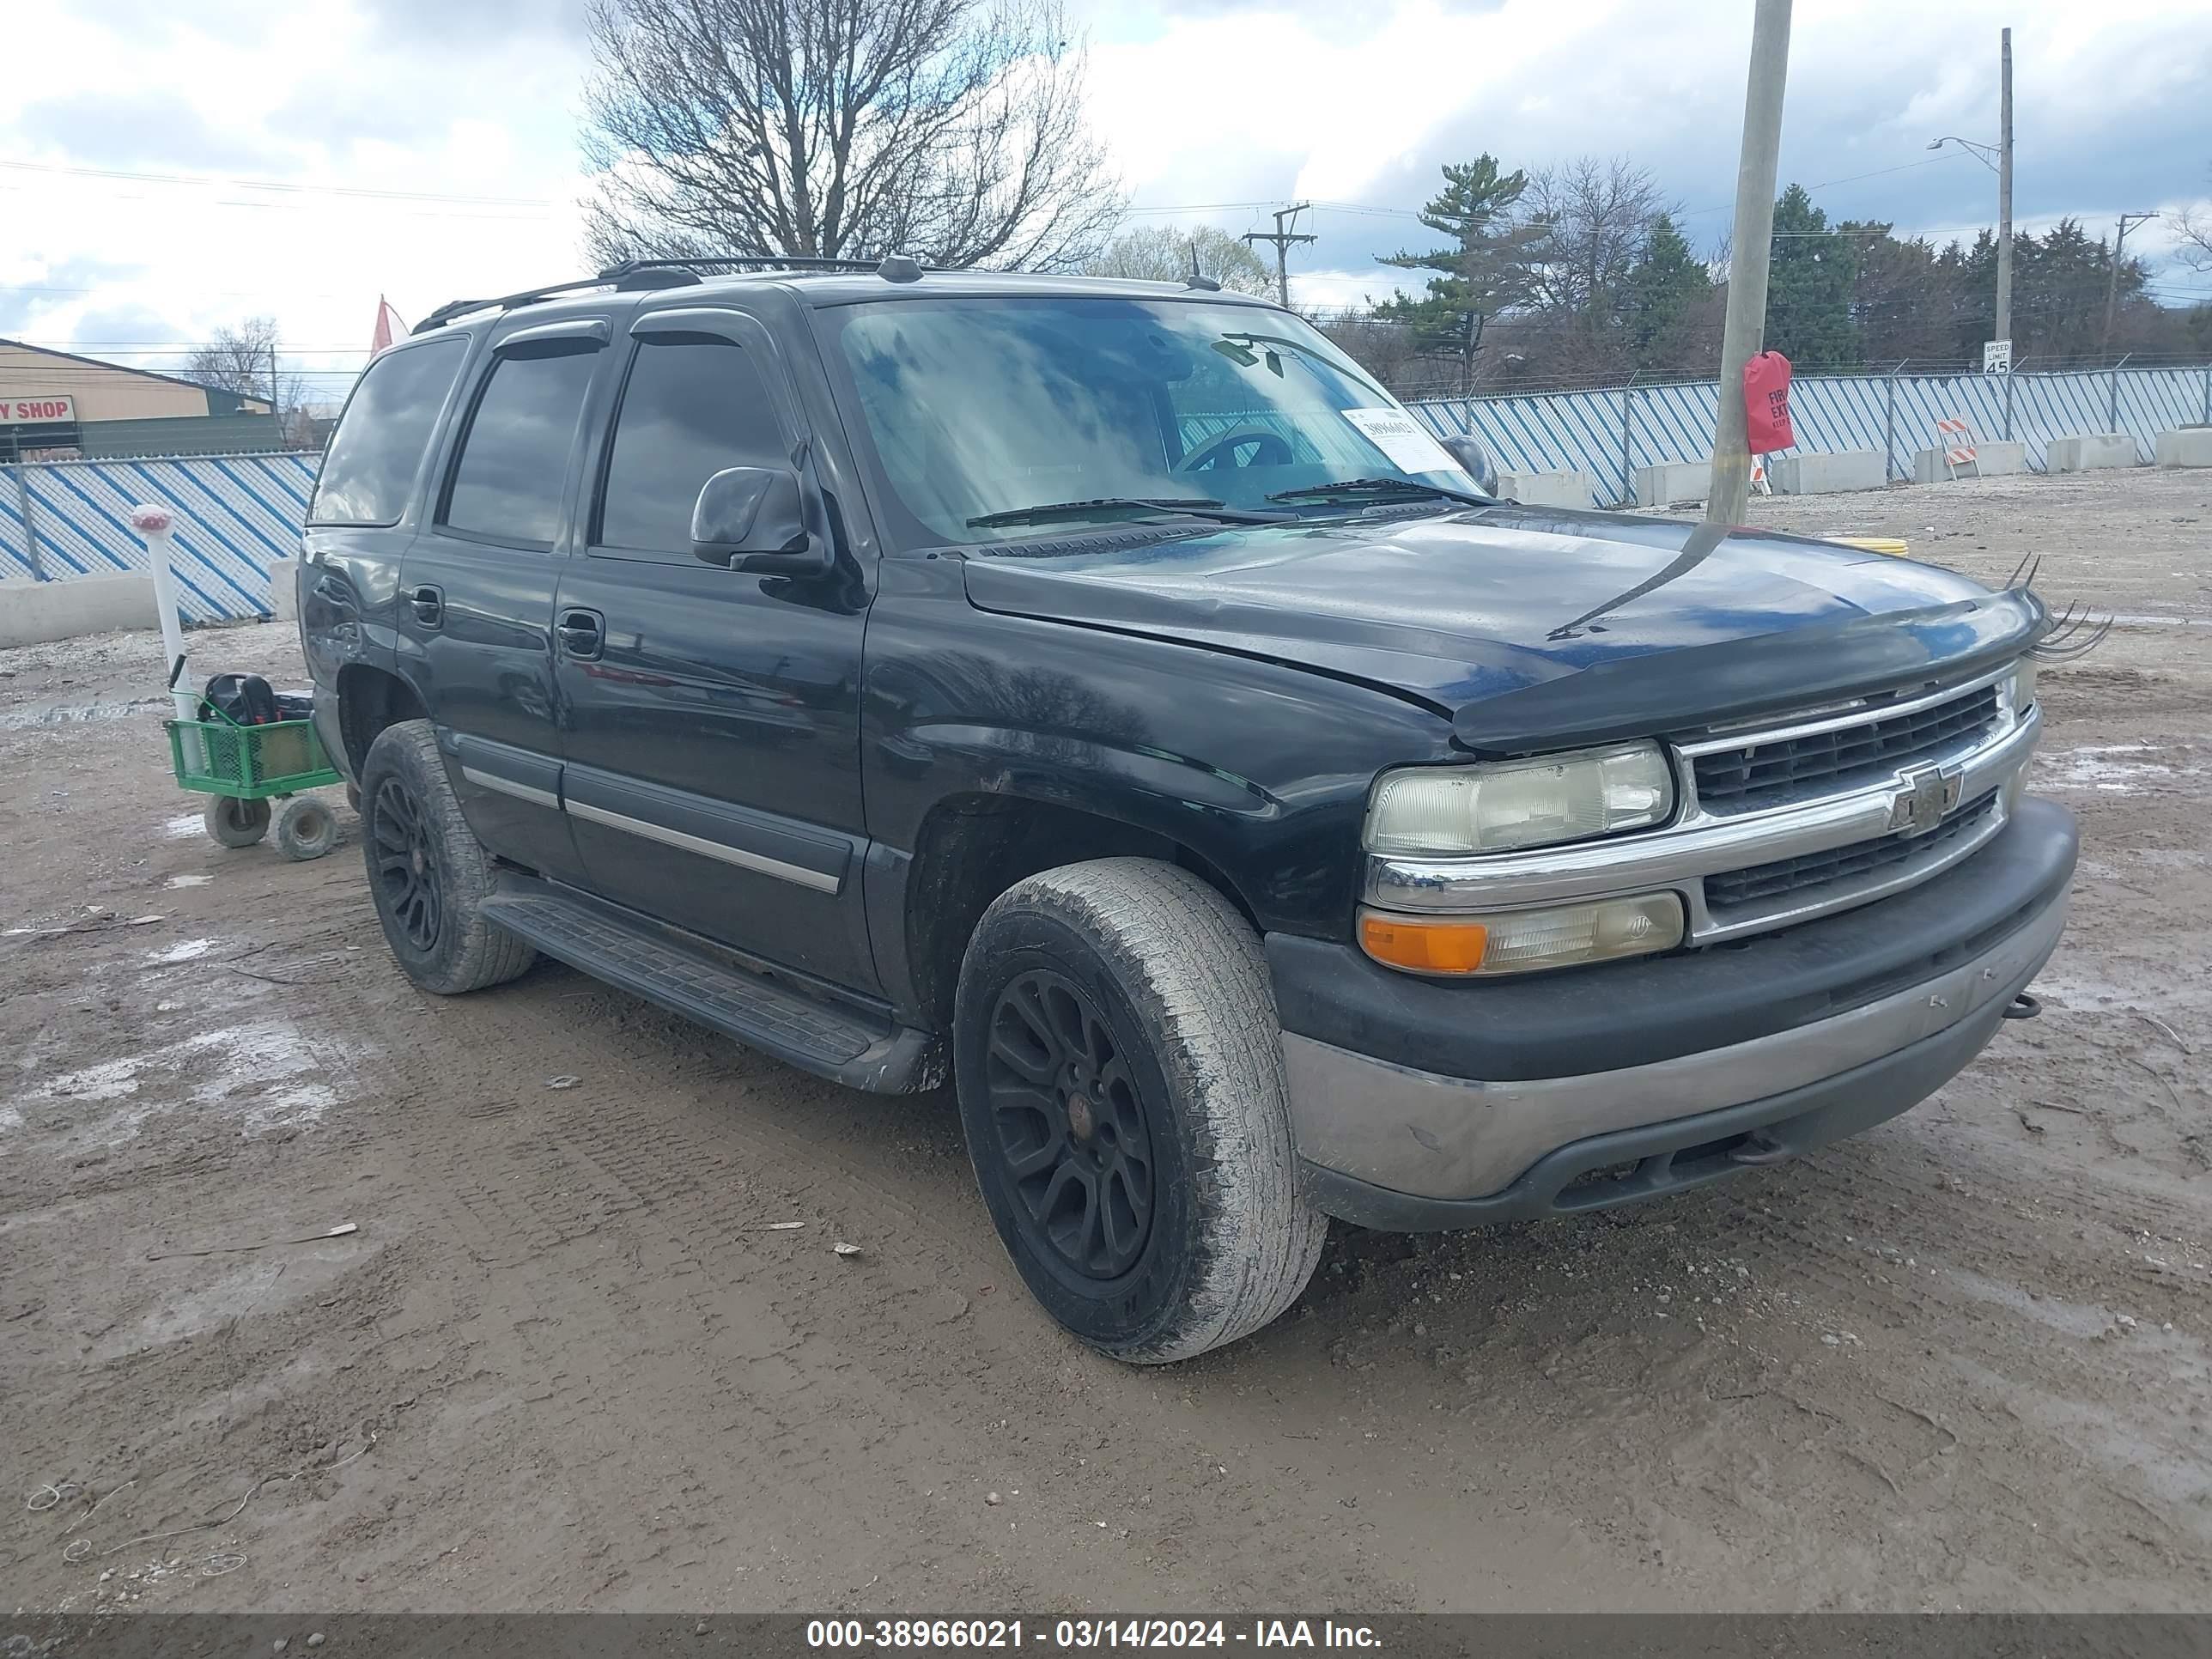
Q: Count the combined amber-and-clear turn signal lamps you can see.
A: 1